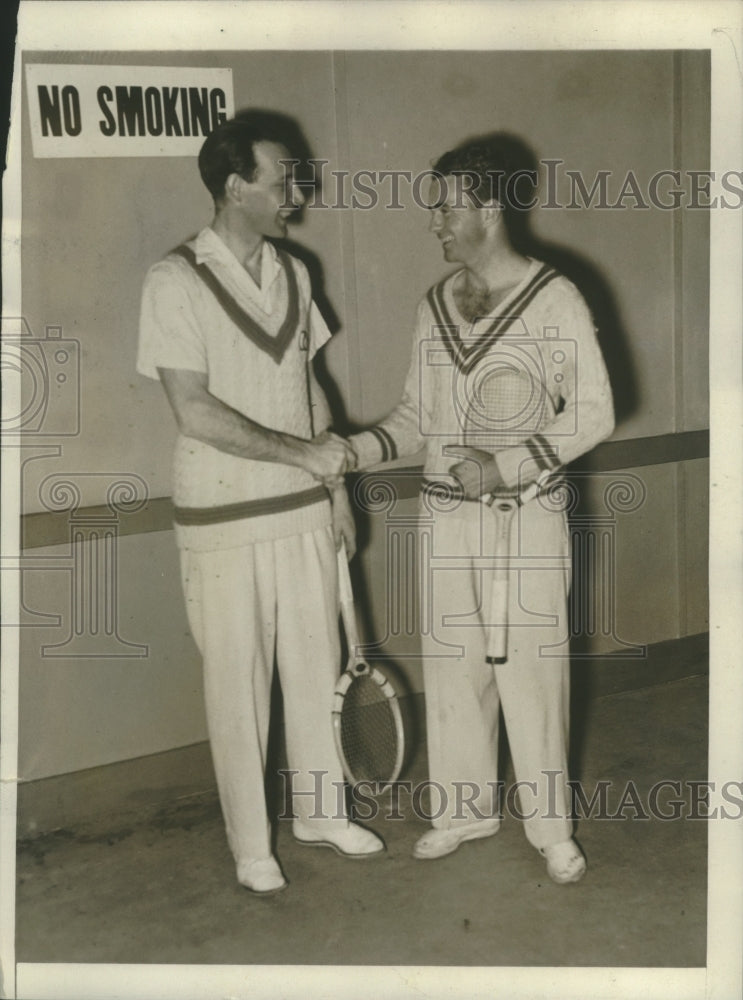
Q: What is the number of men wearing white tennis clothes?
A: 2